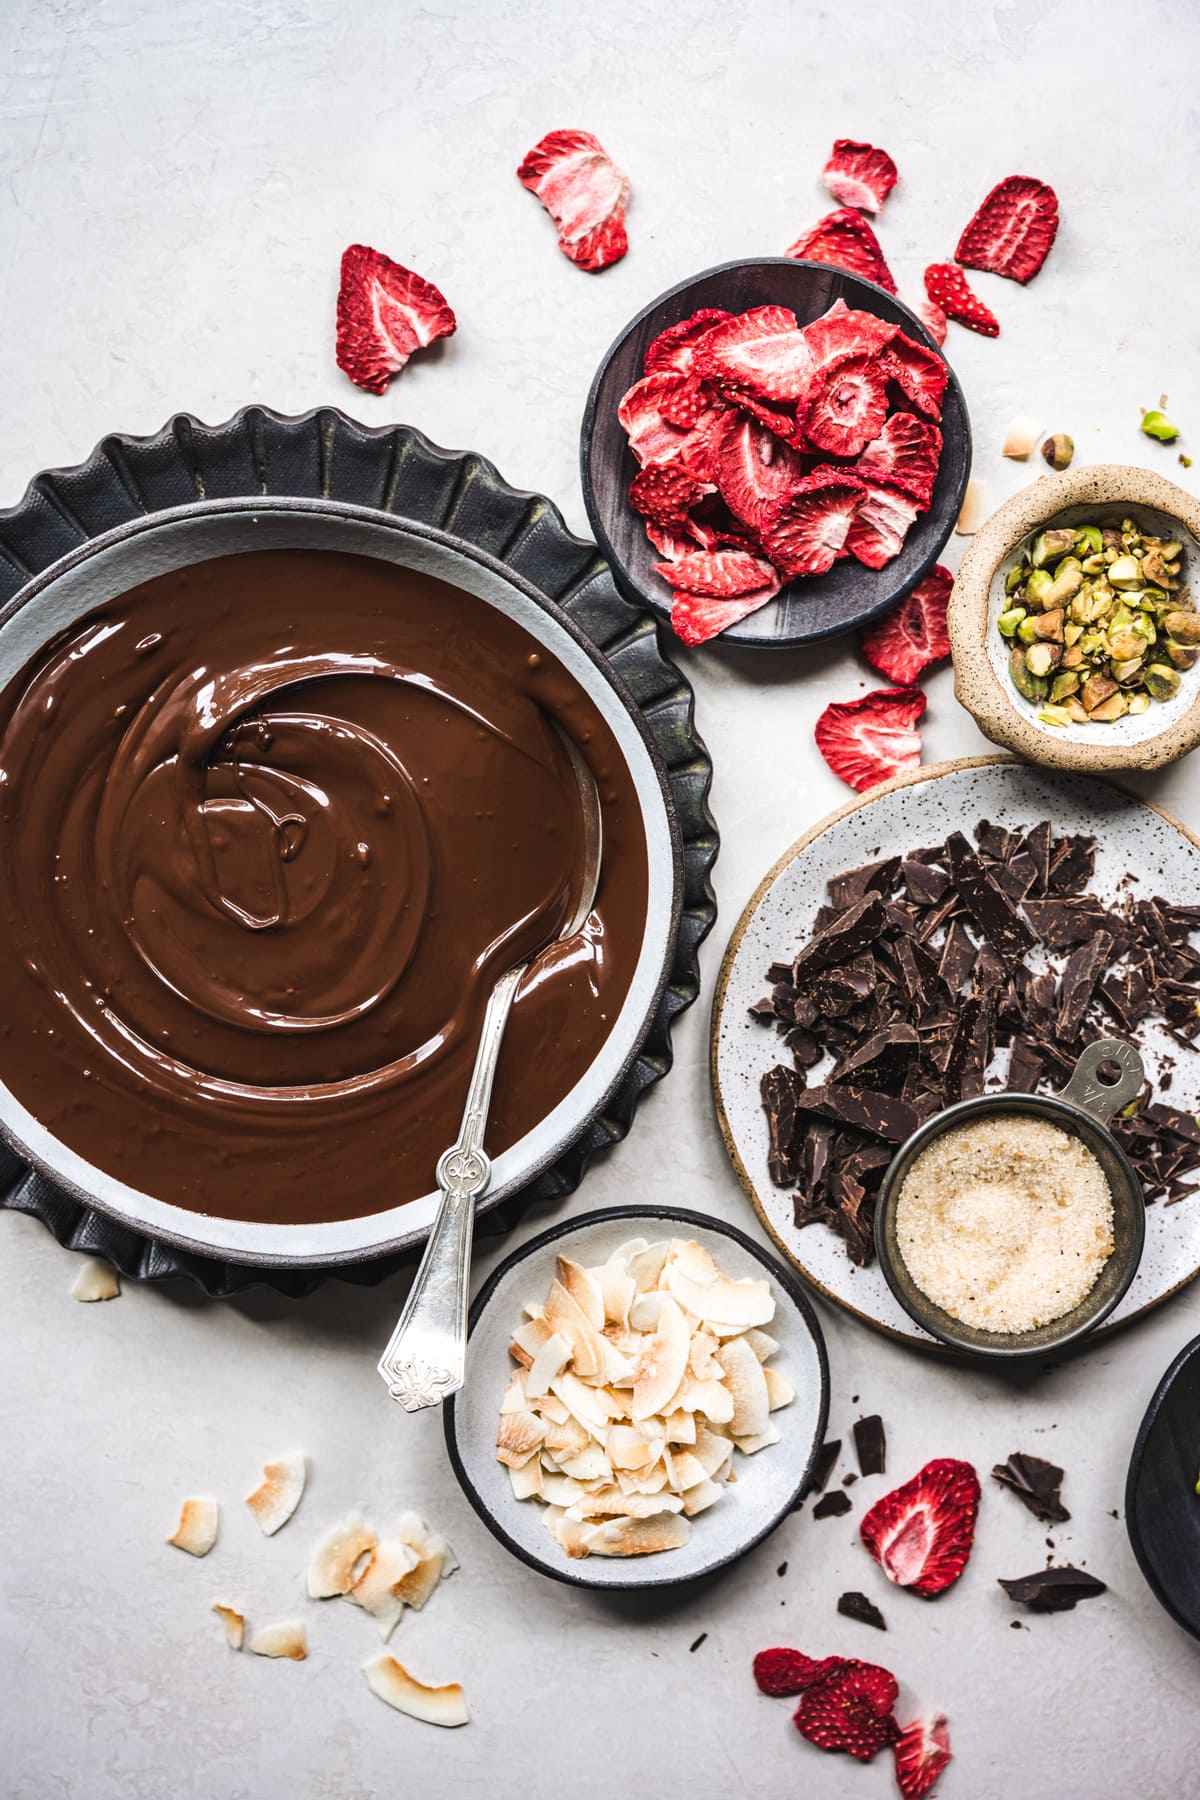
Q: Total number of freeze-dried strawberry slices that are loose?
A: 13